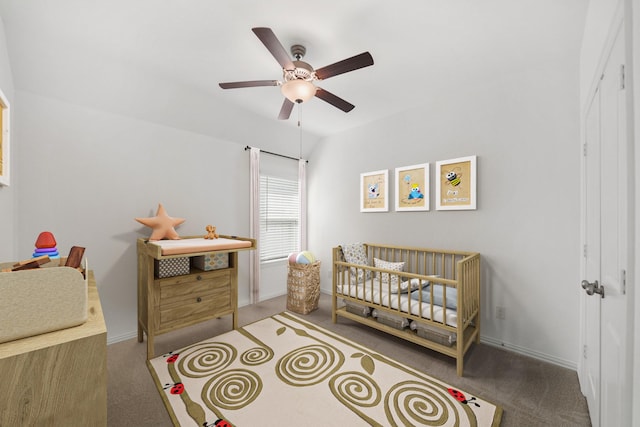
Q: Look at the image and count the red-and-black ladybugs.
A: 4